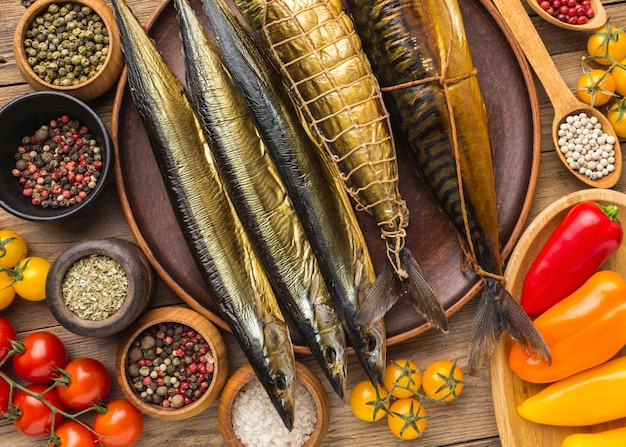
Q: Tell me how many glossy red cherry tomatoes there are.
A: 7